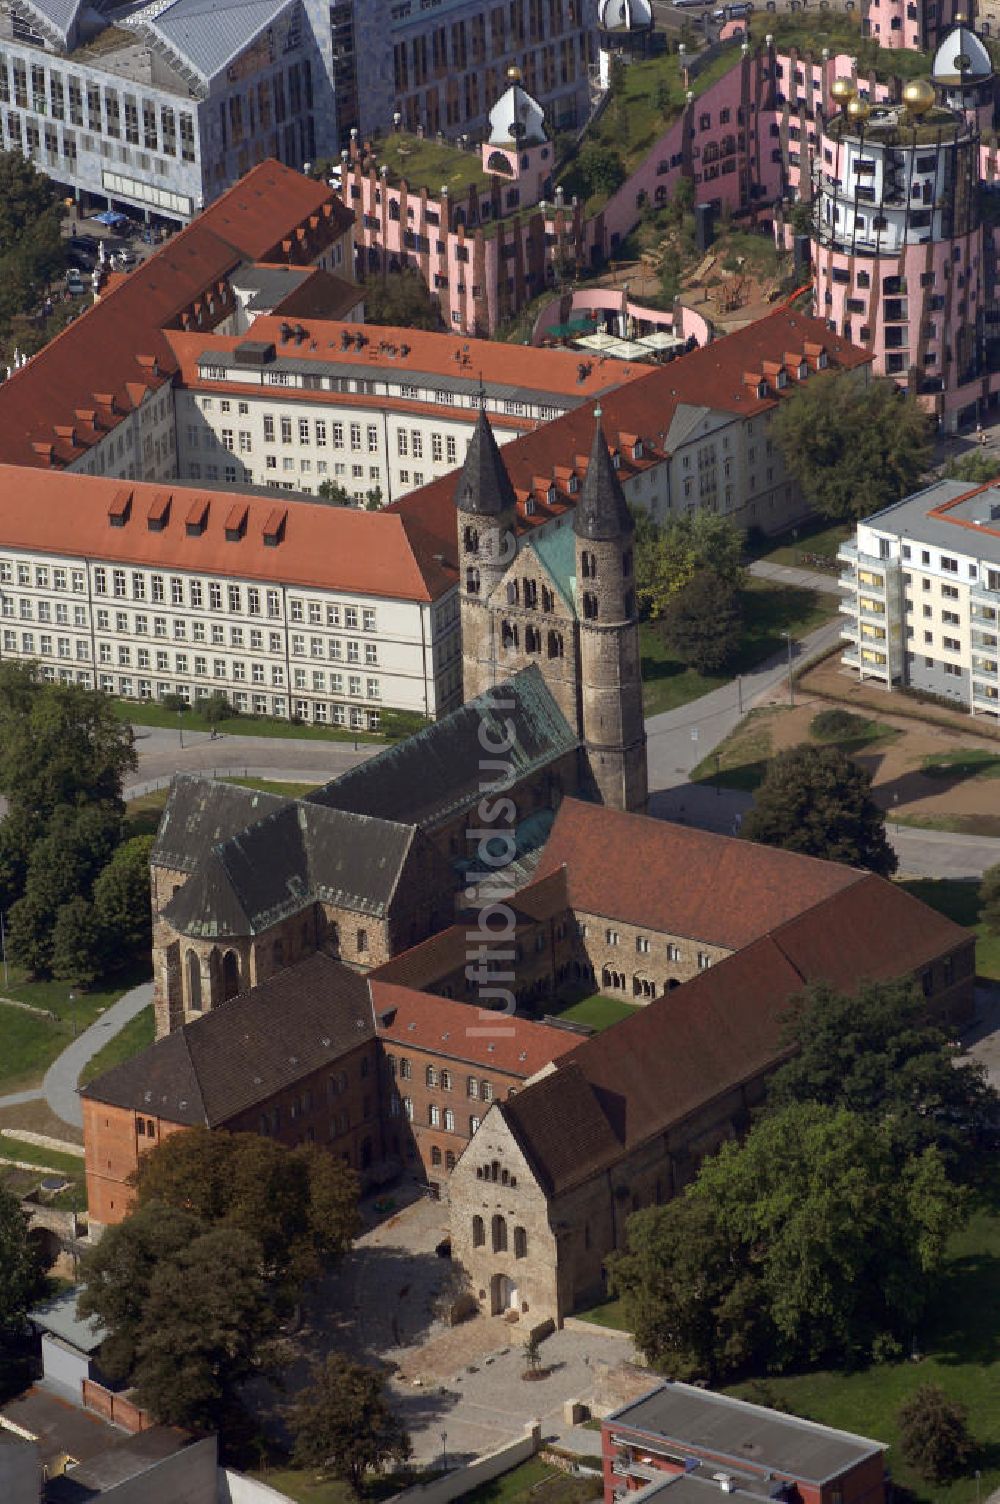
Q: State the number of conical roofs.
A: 2